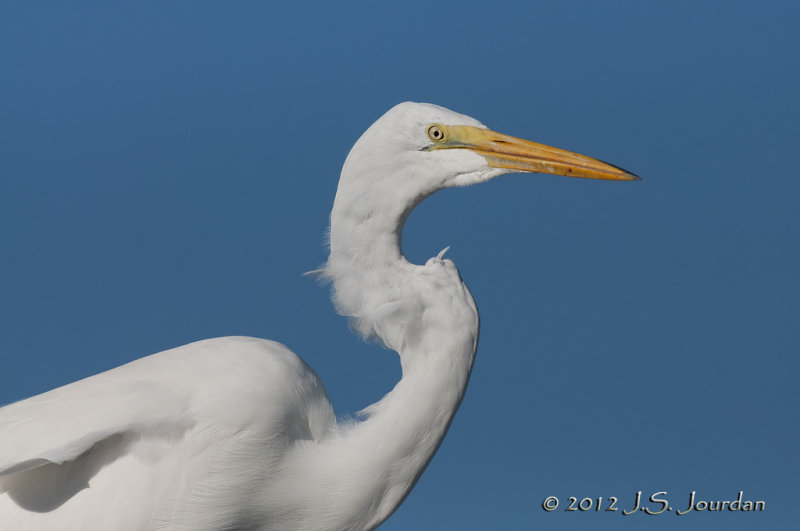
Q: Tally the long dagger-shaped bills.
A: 1